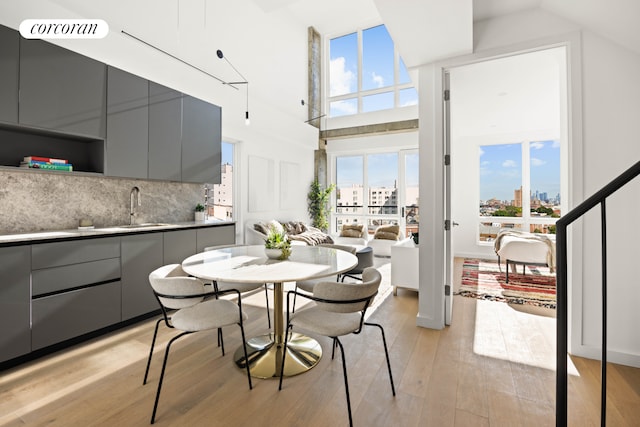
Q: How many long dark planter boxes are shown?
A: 0